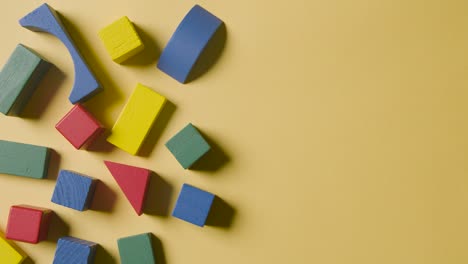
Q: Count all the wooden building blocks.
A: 15